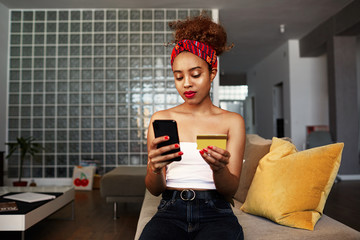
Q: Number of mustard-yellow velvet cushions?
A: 1